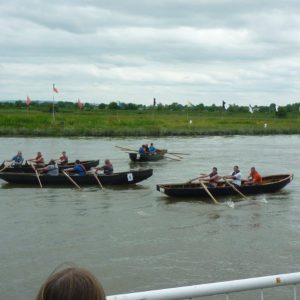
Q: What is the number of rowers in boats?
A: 12